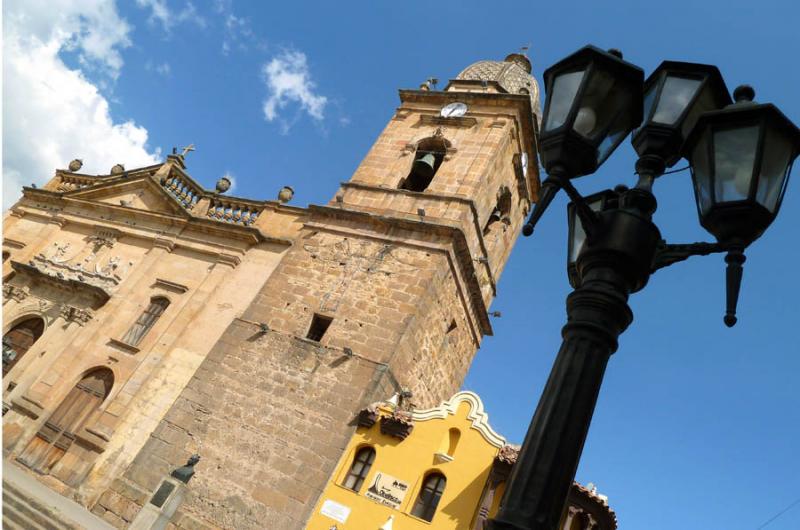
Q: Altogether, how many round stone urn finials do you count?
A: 4